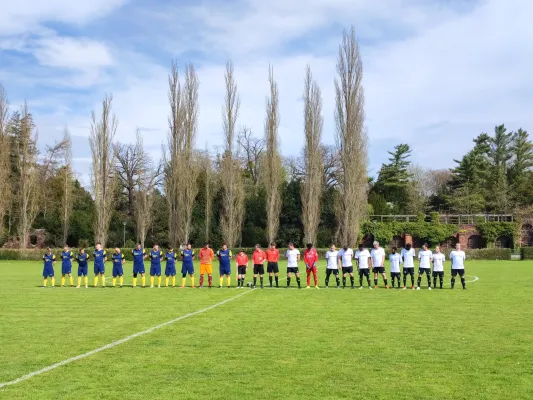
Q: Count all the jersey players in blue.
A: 10